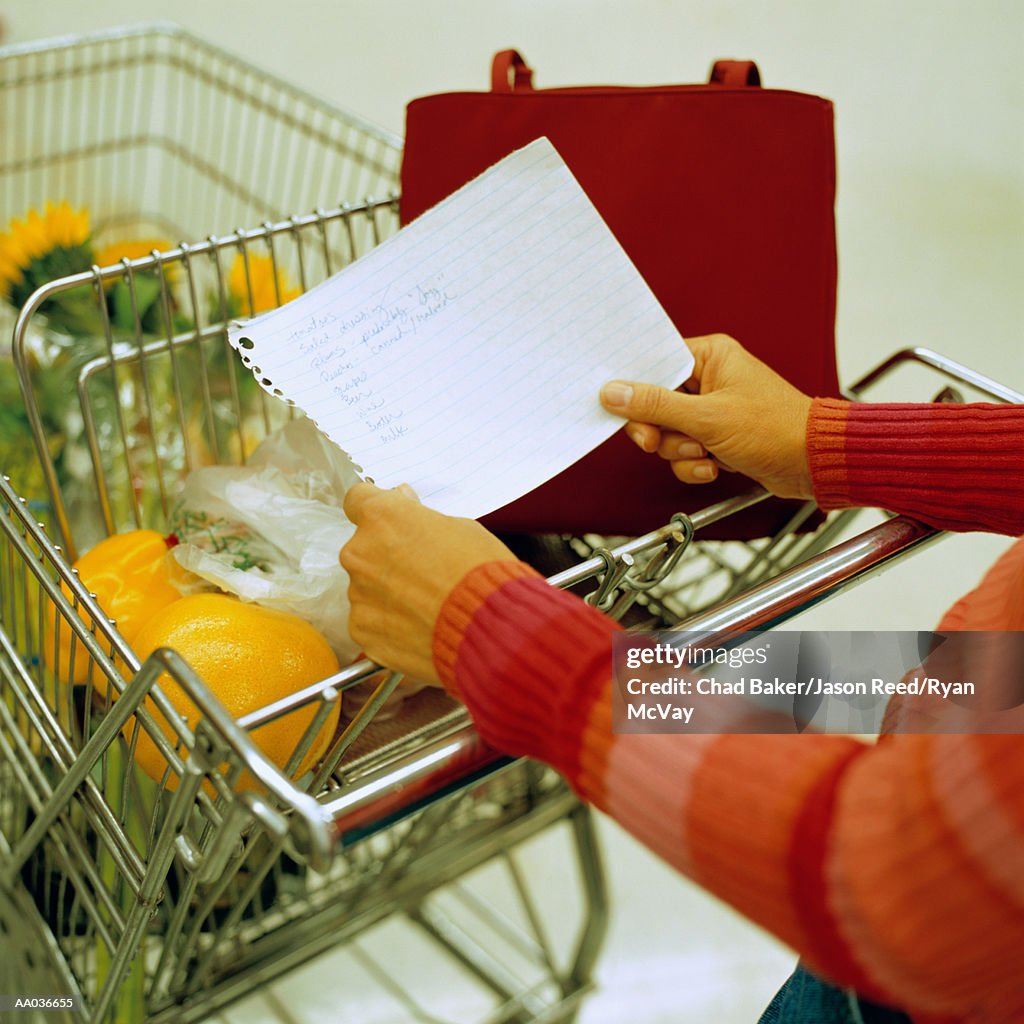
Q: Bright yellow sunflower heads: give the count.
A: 3